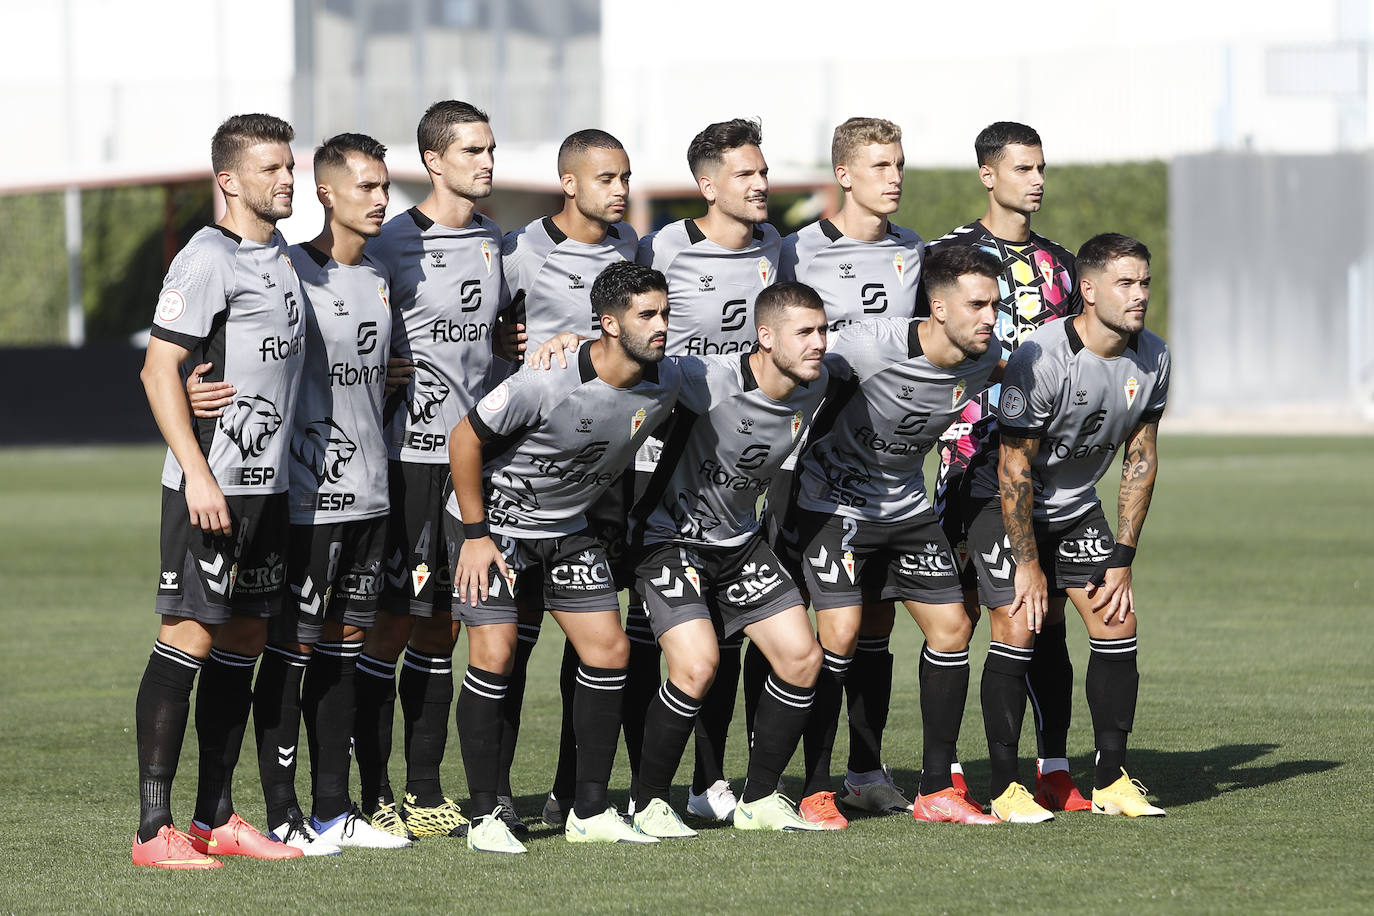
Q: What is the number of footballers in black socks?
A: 11